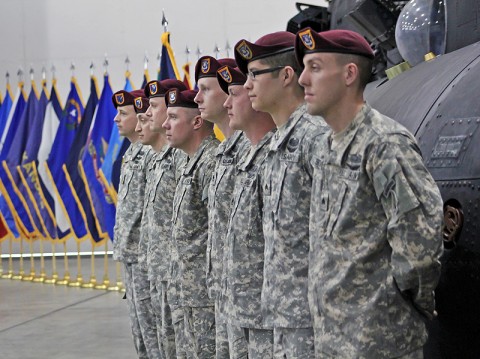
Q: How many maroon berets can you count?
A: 8